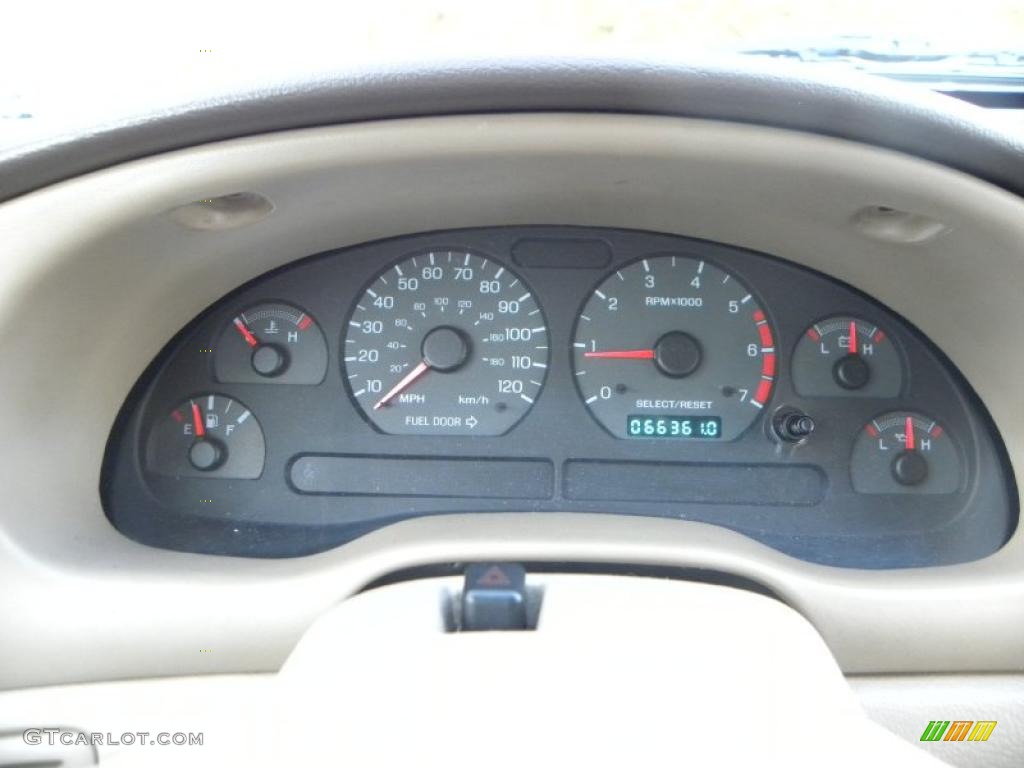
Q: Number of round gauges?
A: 6